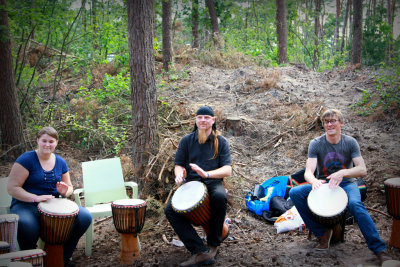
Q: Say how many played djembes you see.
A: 3